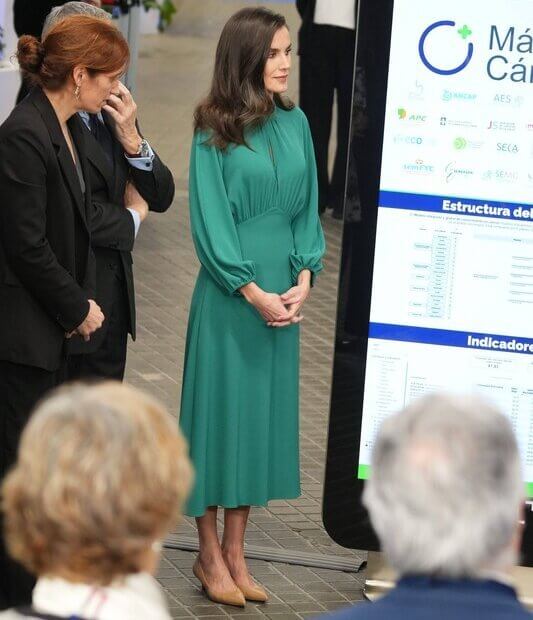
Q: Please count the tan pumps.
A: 2